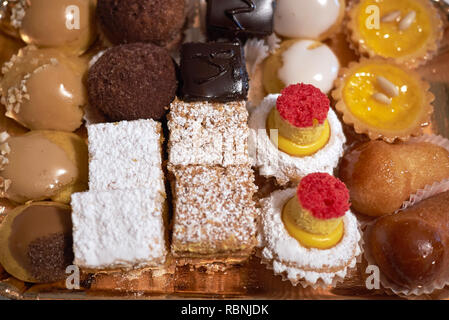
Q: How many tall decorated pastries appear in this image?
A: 2